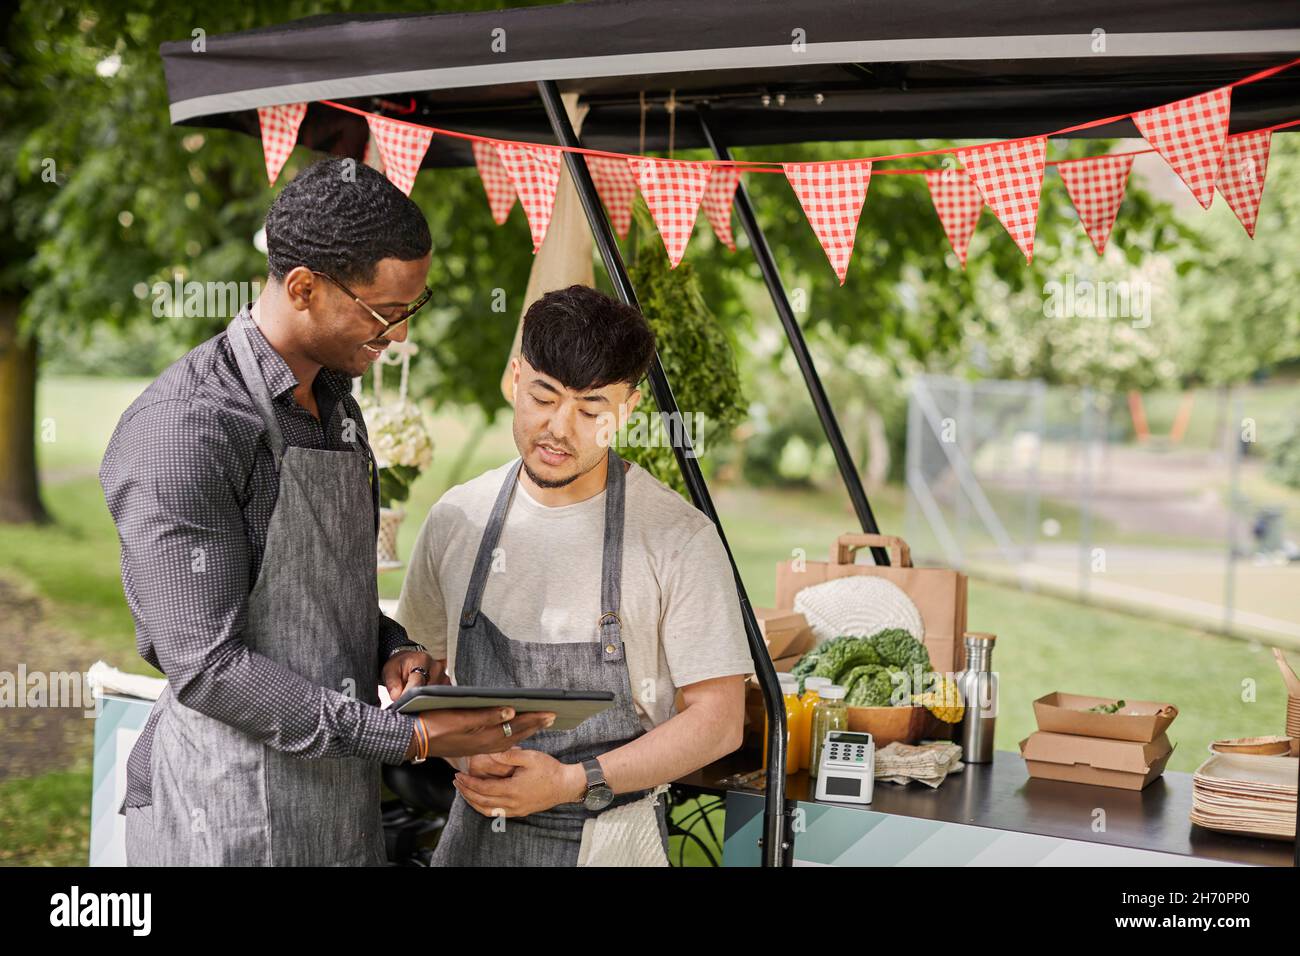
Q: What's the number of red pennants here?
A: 13